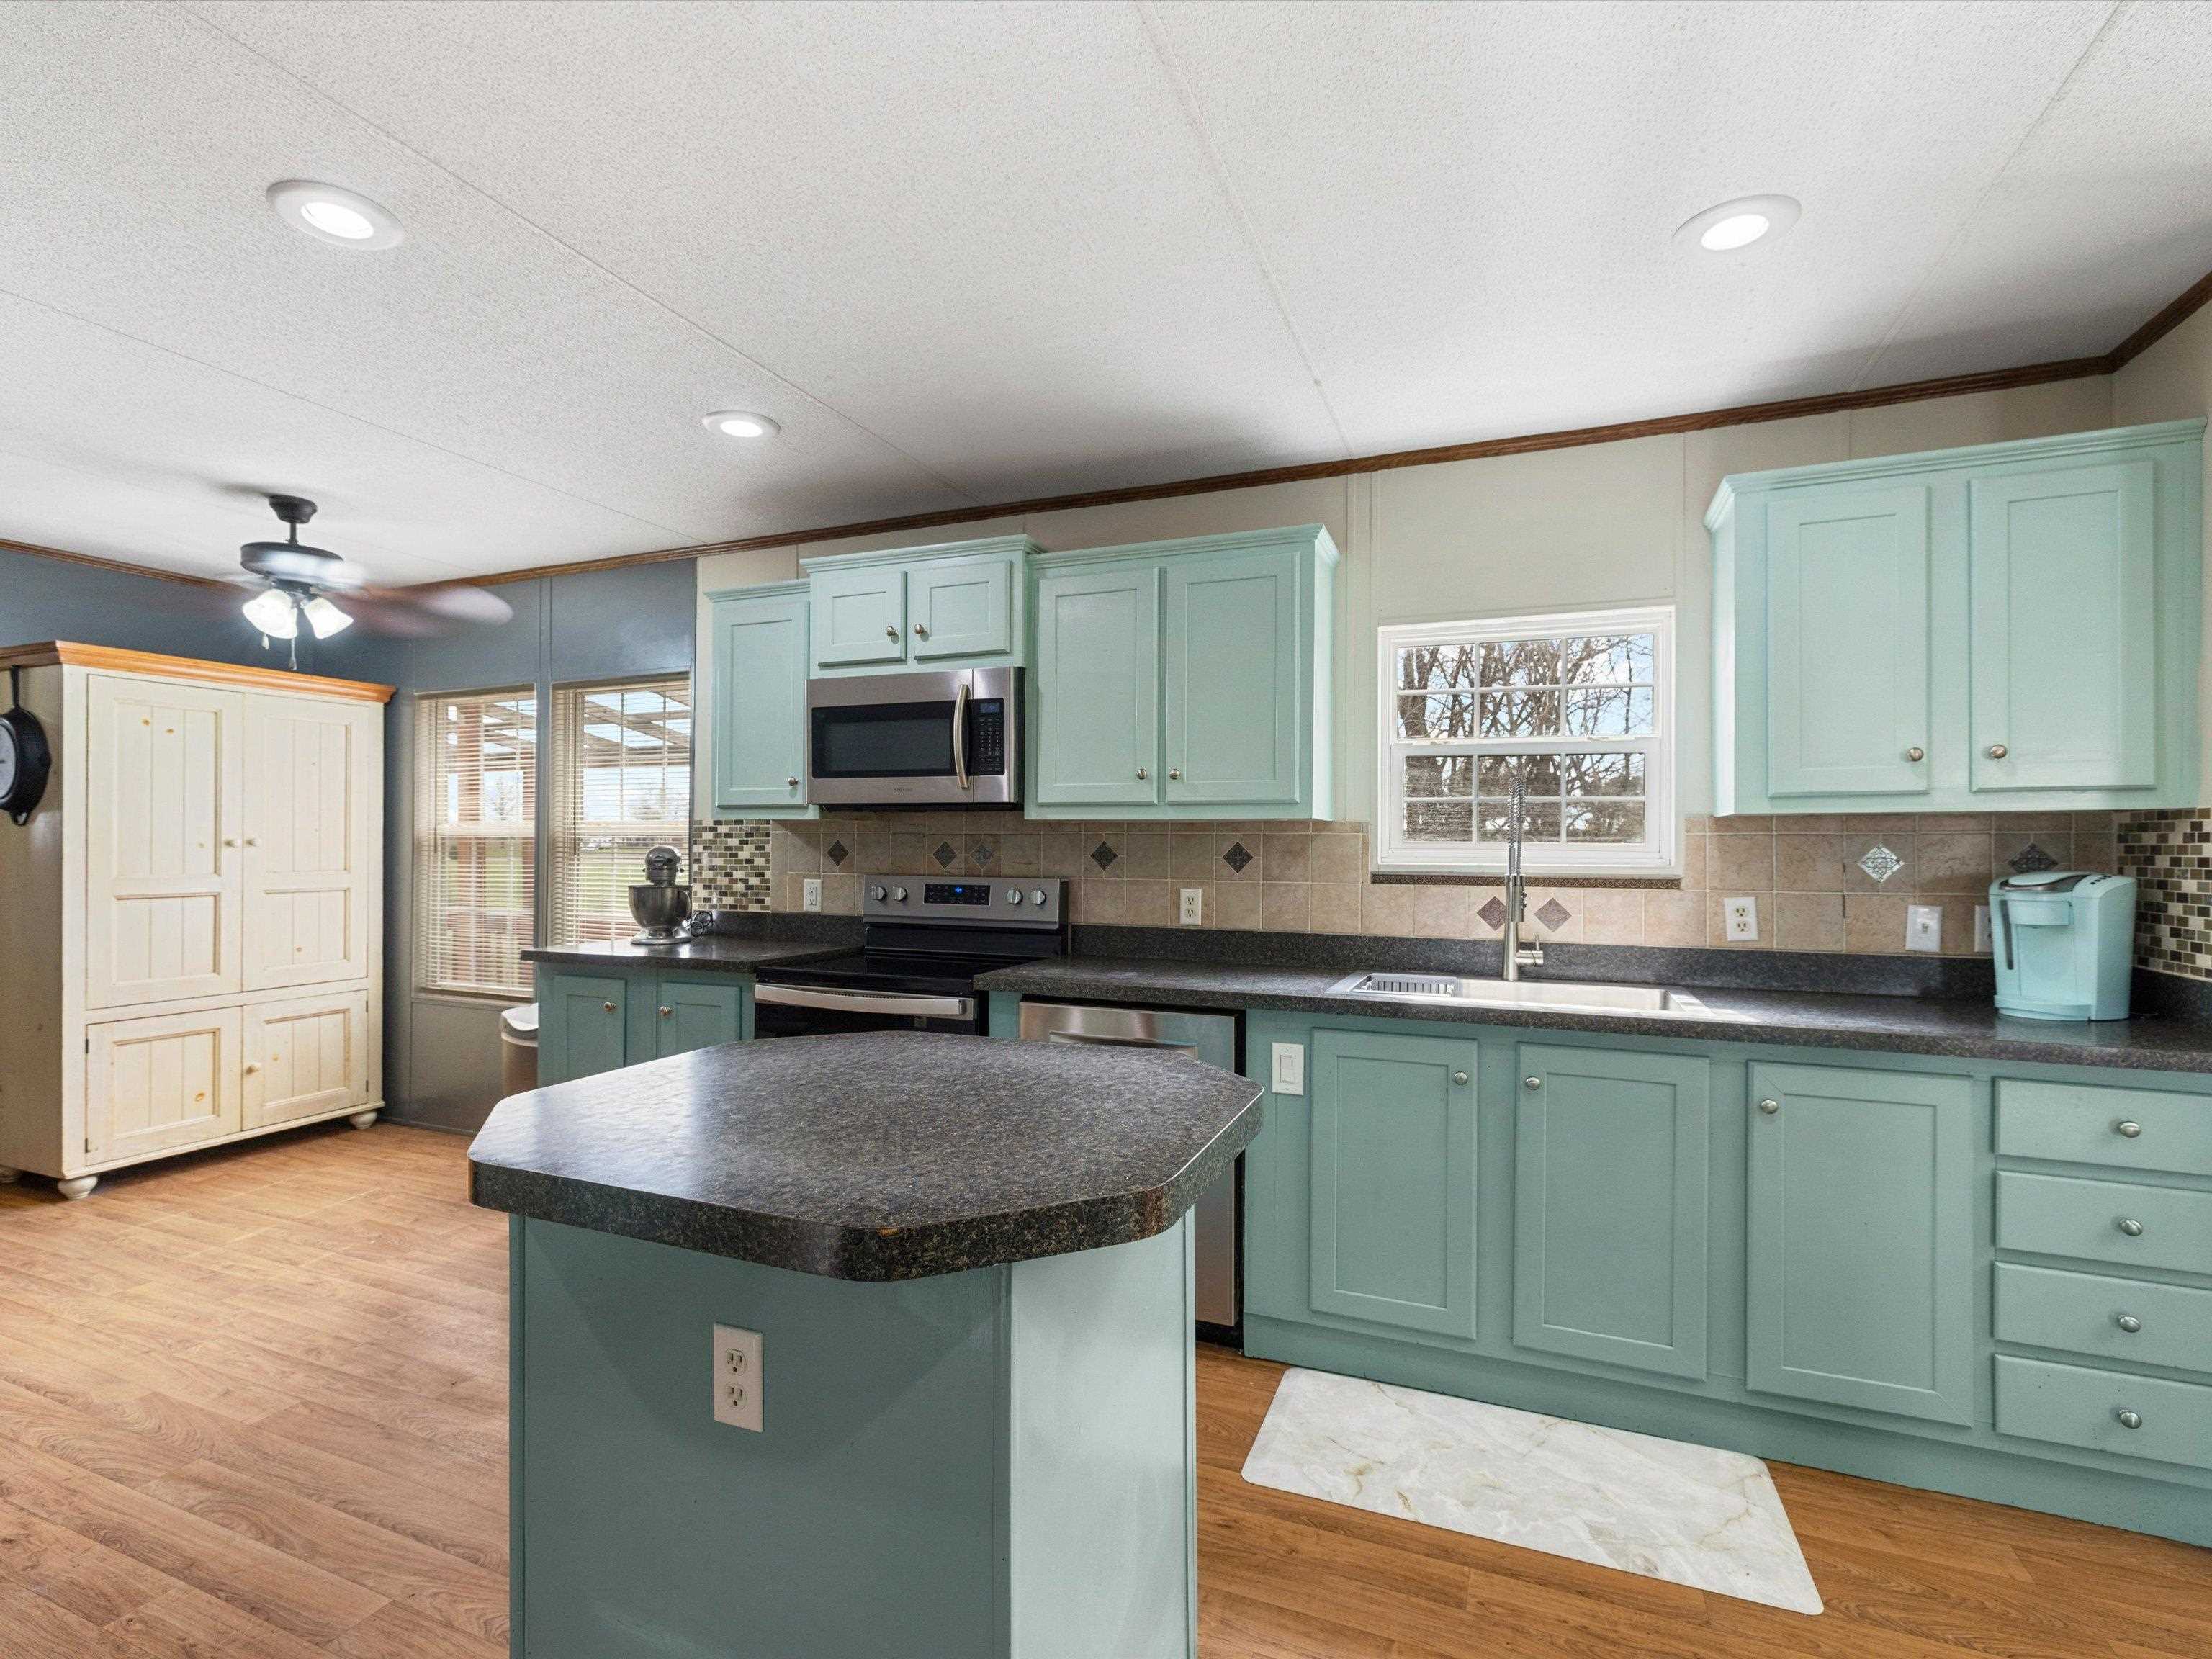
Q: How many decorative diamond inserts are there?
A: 9